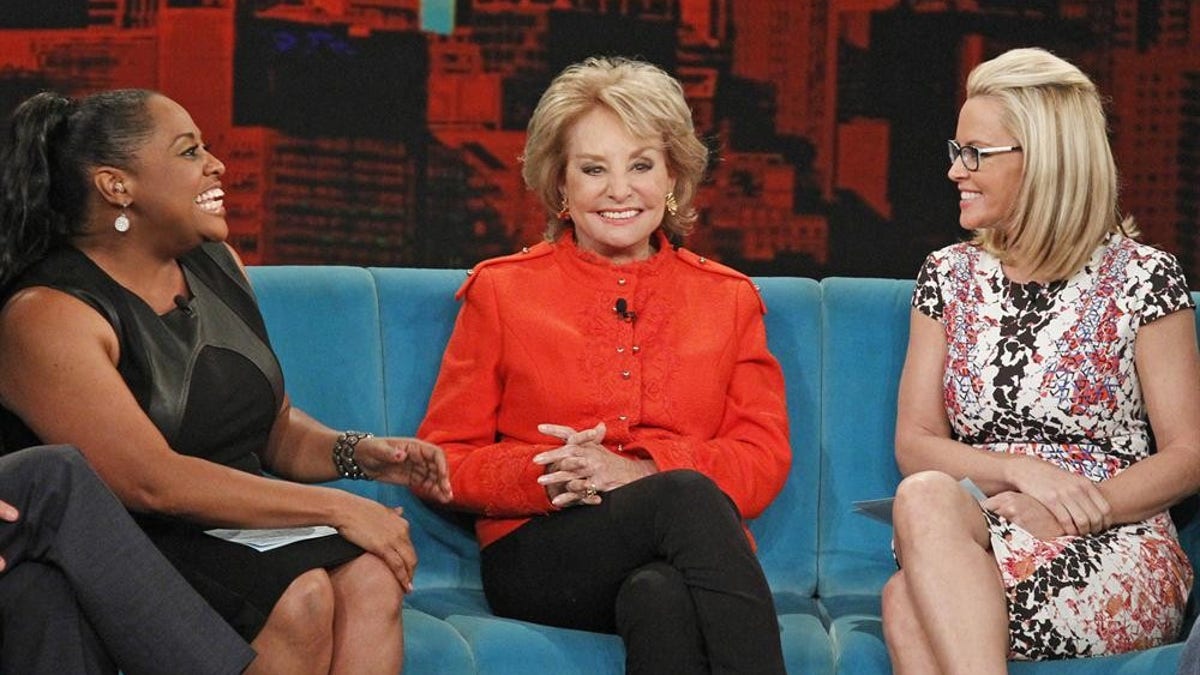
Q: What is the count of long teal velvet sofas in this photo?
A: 1